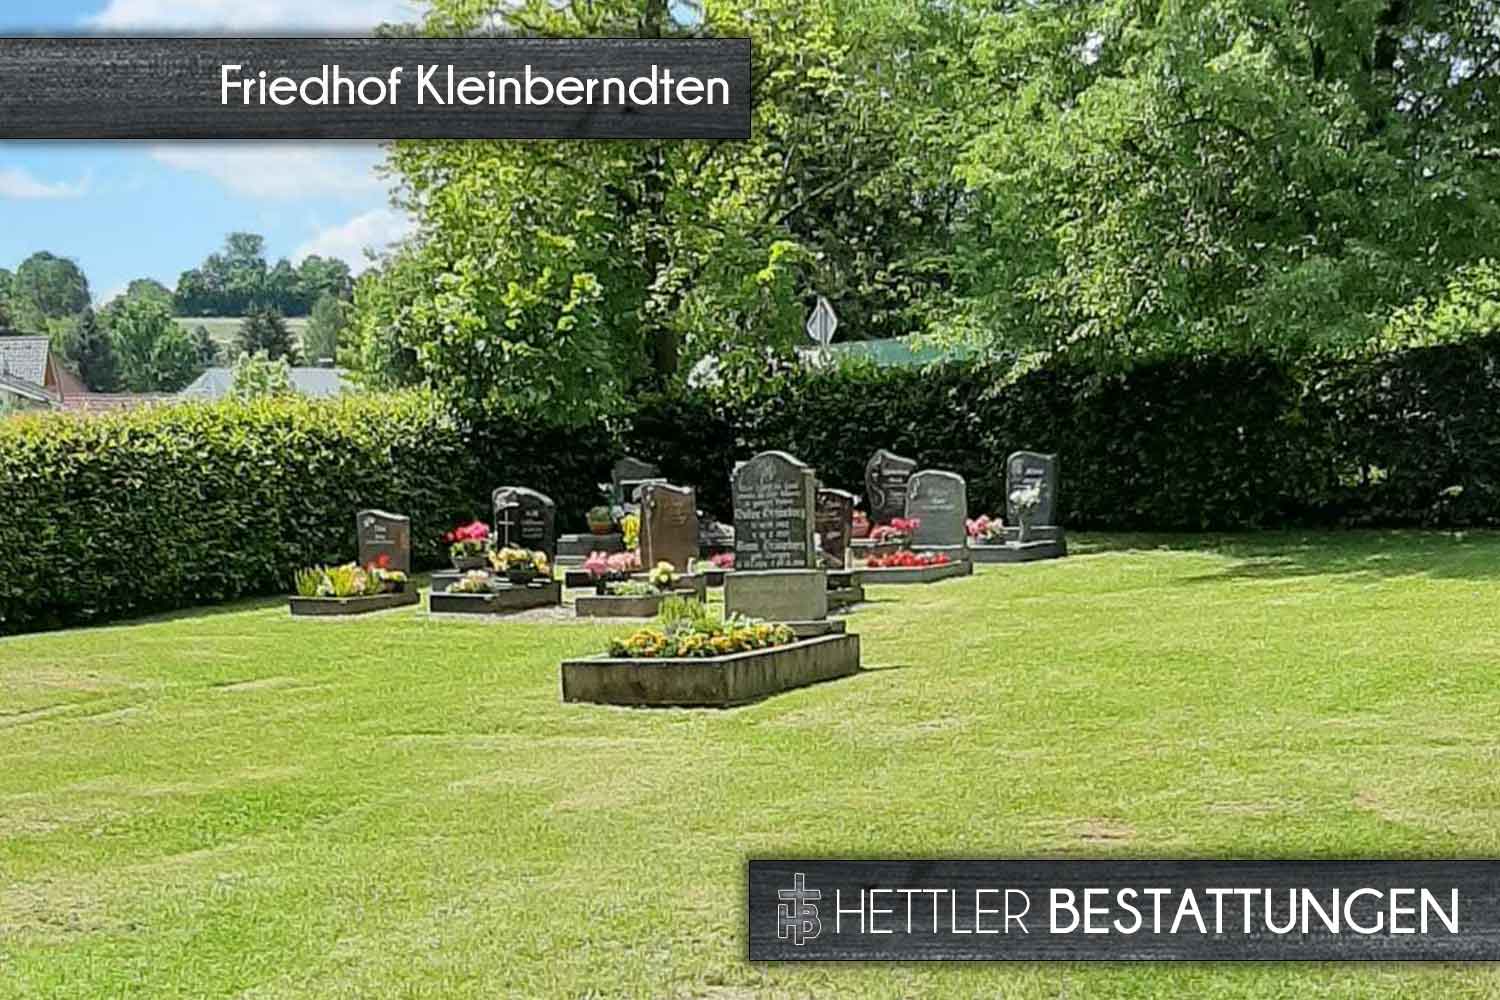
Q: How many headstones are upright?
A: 9